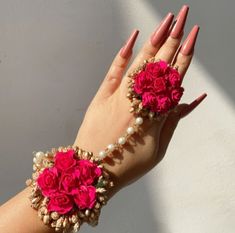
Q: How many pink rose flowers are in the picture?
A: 13